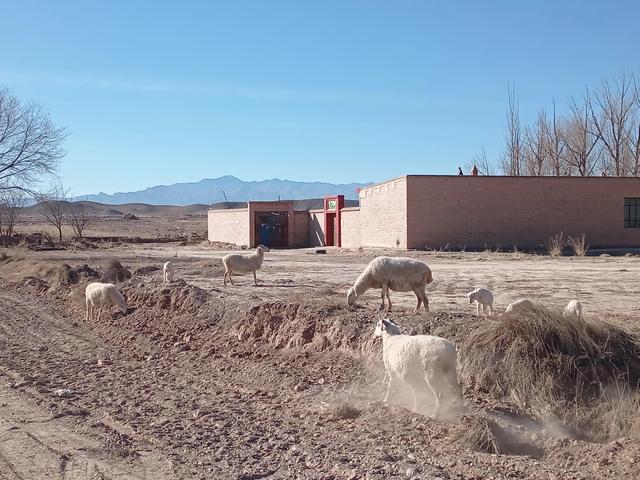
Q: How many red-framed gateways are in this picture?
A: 1